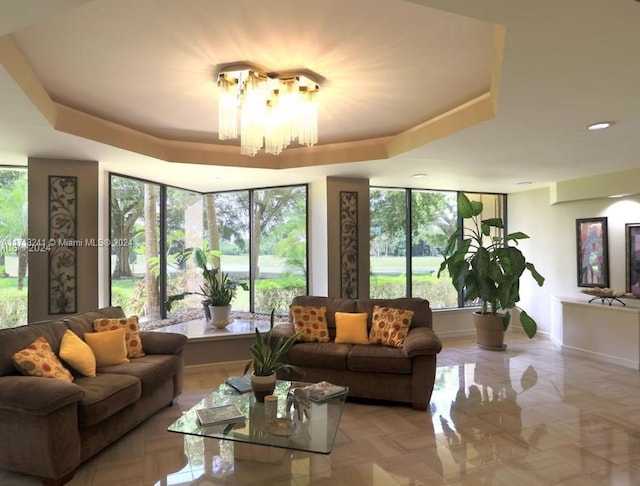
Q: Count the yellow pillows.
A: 3